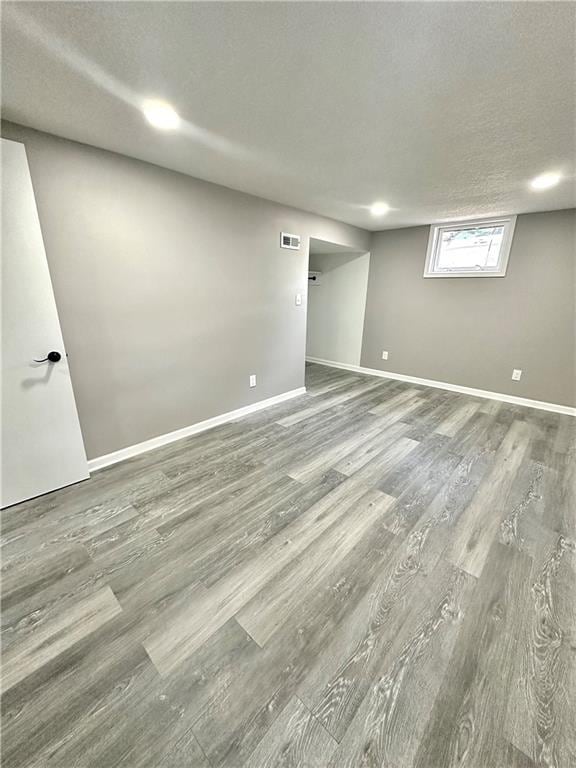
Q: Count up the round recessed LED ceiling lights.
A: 3